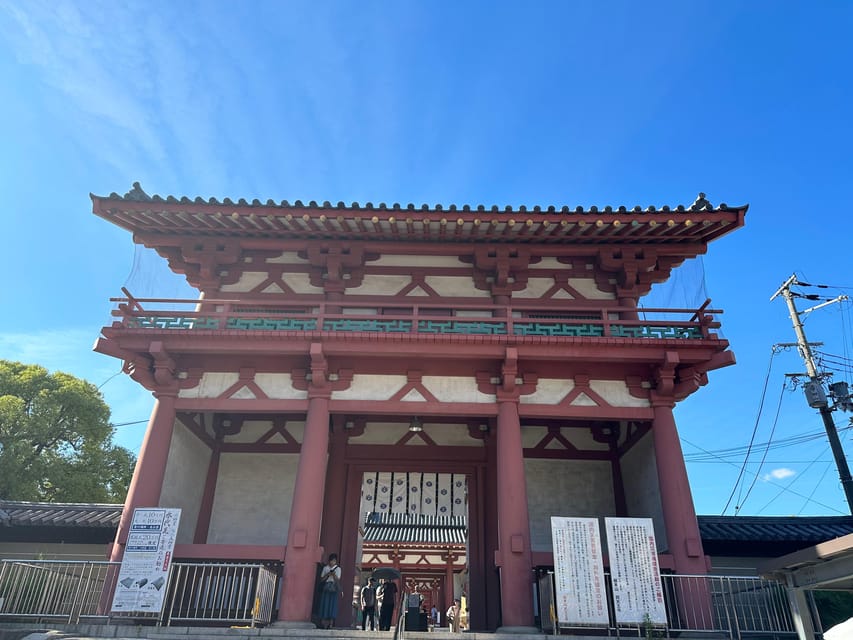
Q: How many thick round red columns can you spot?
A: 4